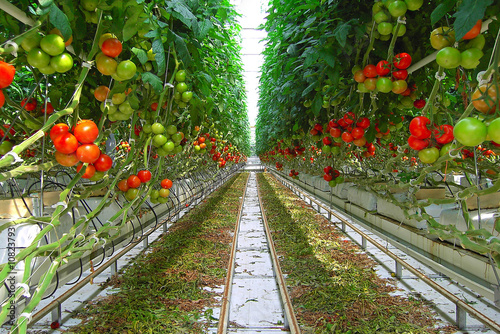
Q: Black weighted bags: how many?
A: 0